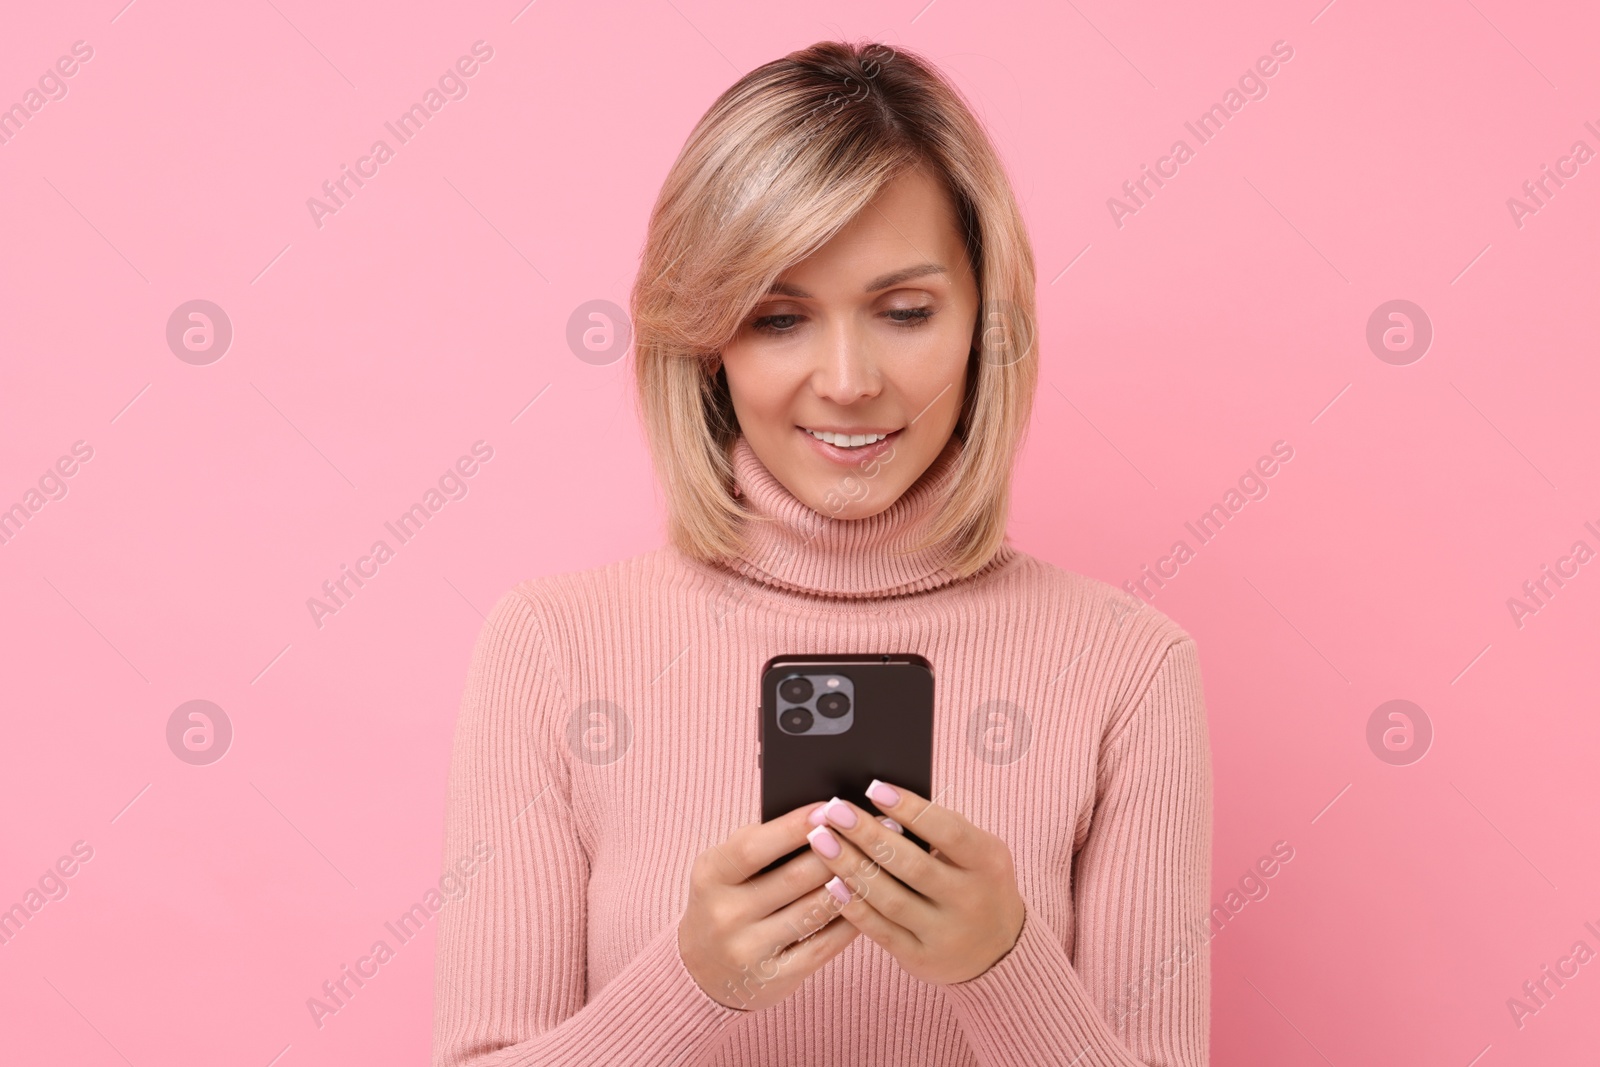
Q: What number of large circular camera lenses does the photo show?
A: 3